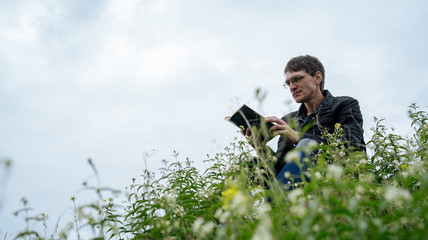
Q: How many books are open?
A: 1